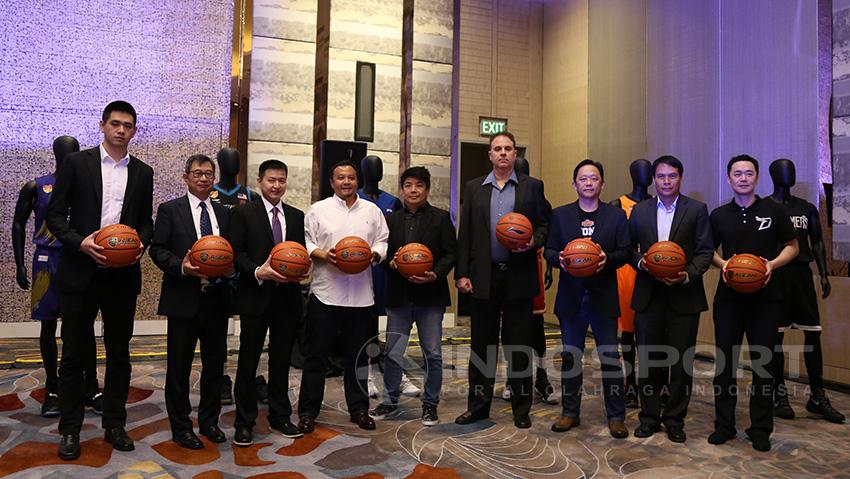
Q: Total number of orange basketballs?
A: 9